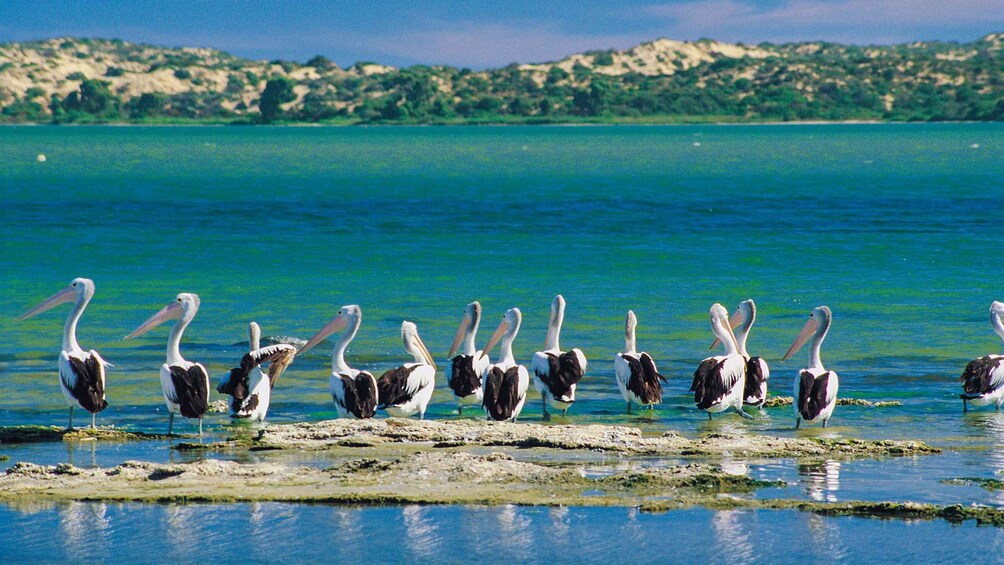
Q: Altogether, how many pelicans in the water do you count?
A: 13